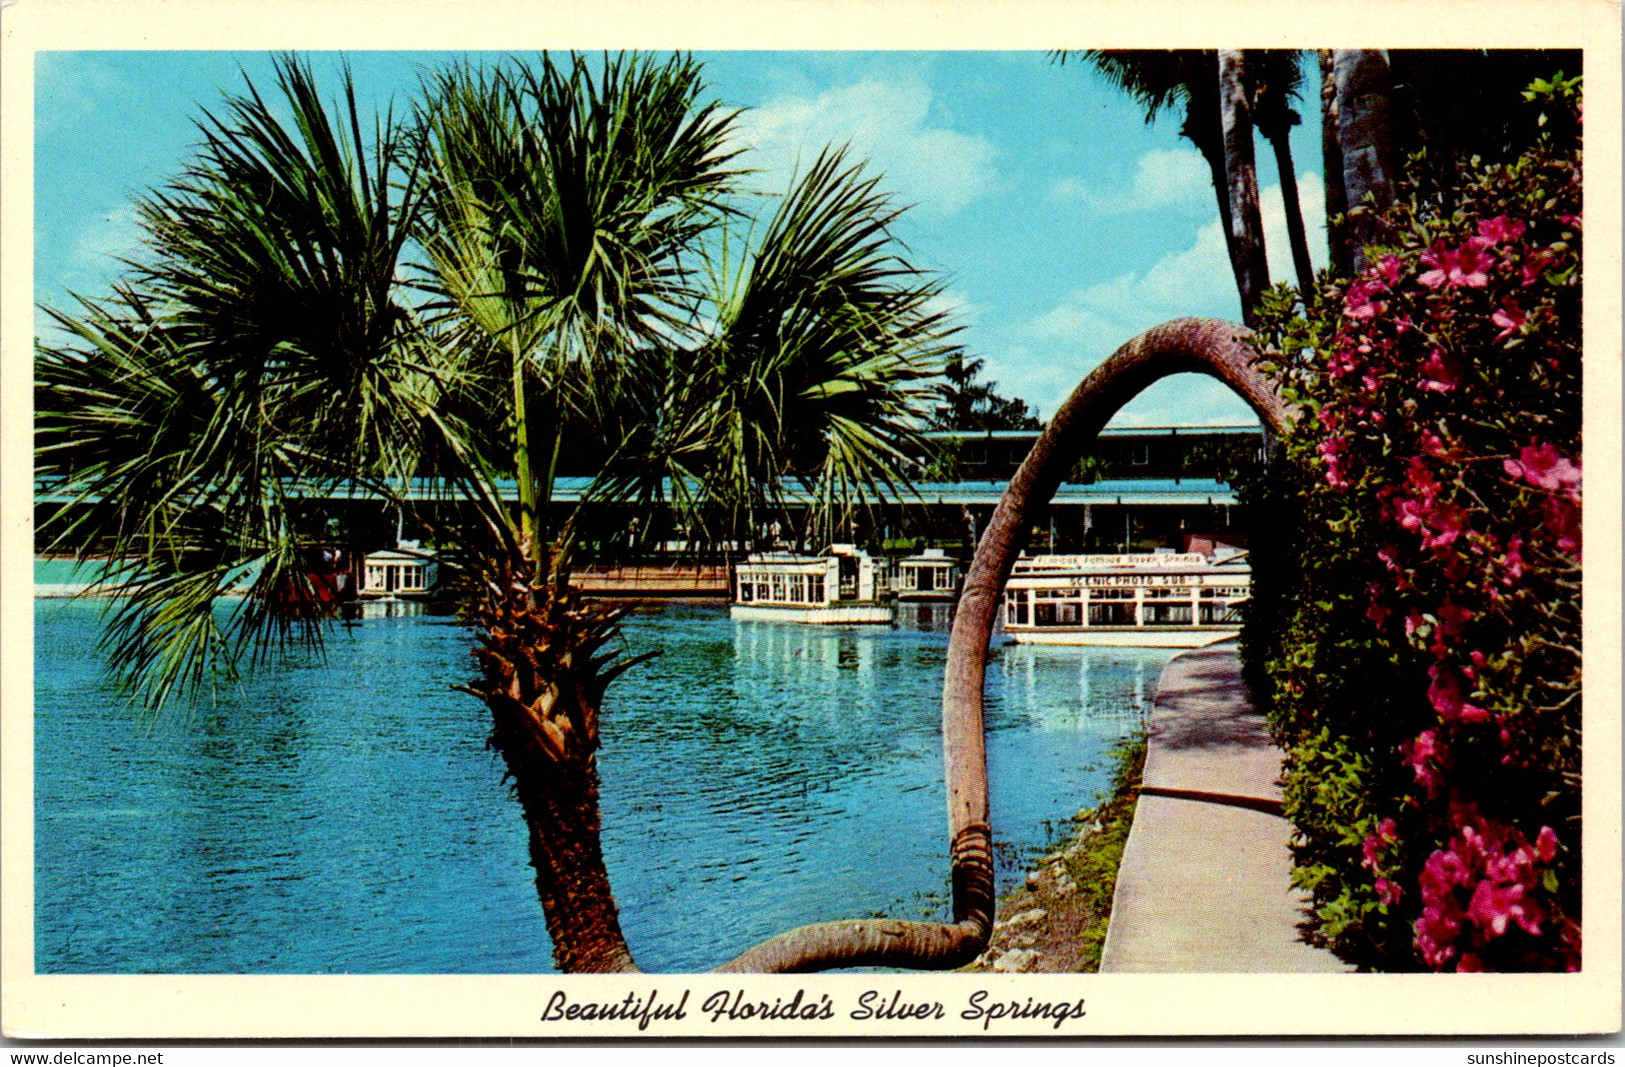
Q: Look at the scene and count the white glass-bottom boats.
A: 4